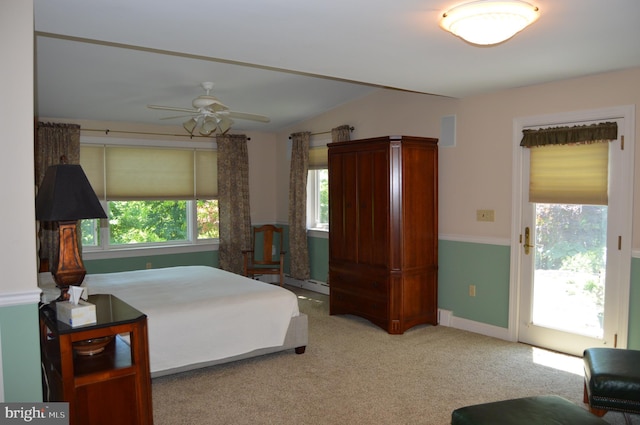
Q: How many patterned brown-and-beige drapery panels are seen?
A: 4